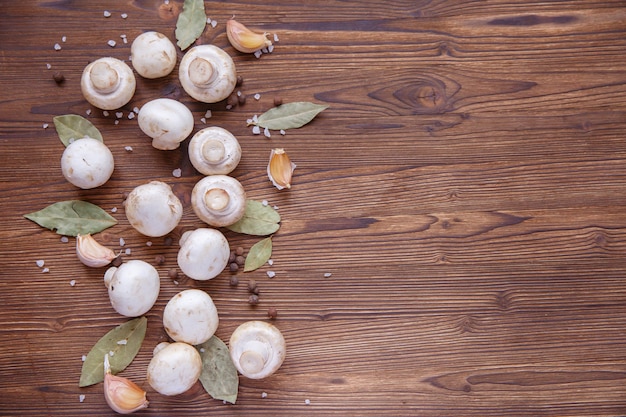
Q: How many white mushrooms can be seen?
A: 13